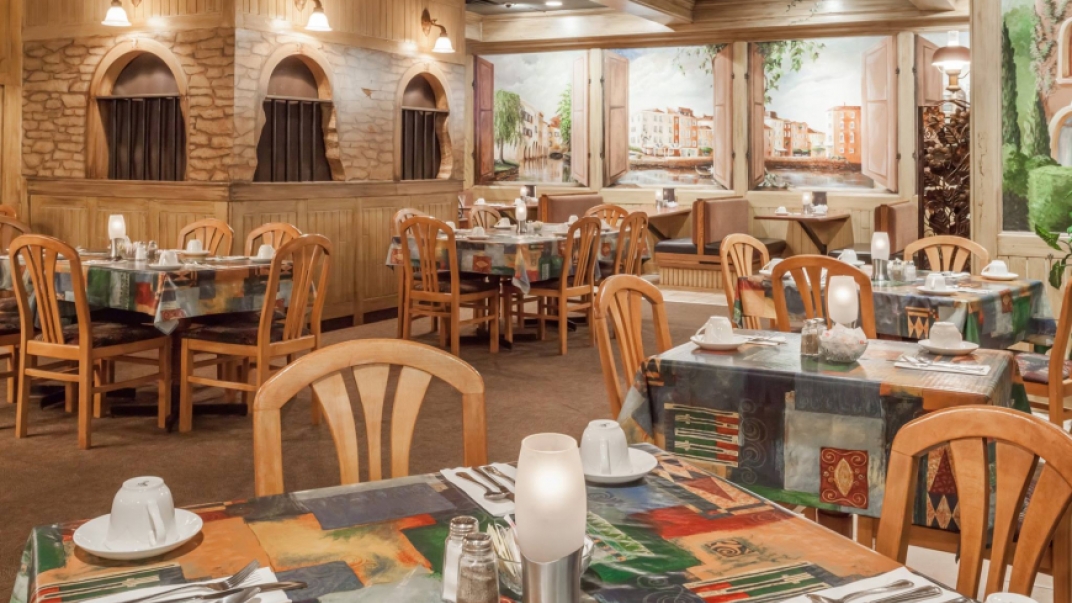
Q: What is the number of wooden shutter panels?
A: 7